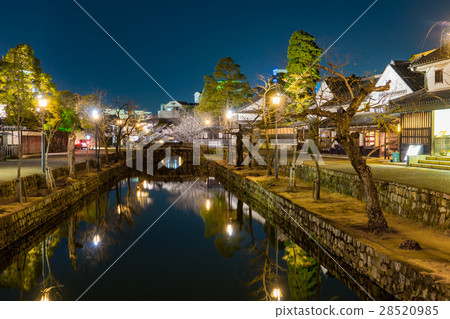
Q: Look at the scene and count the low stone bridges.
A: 1